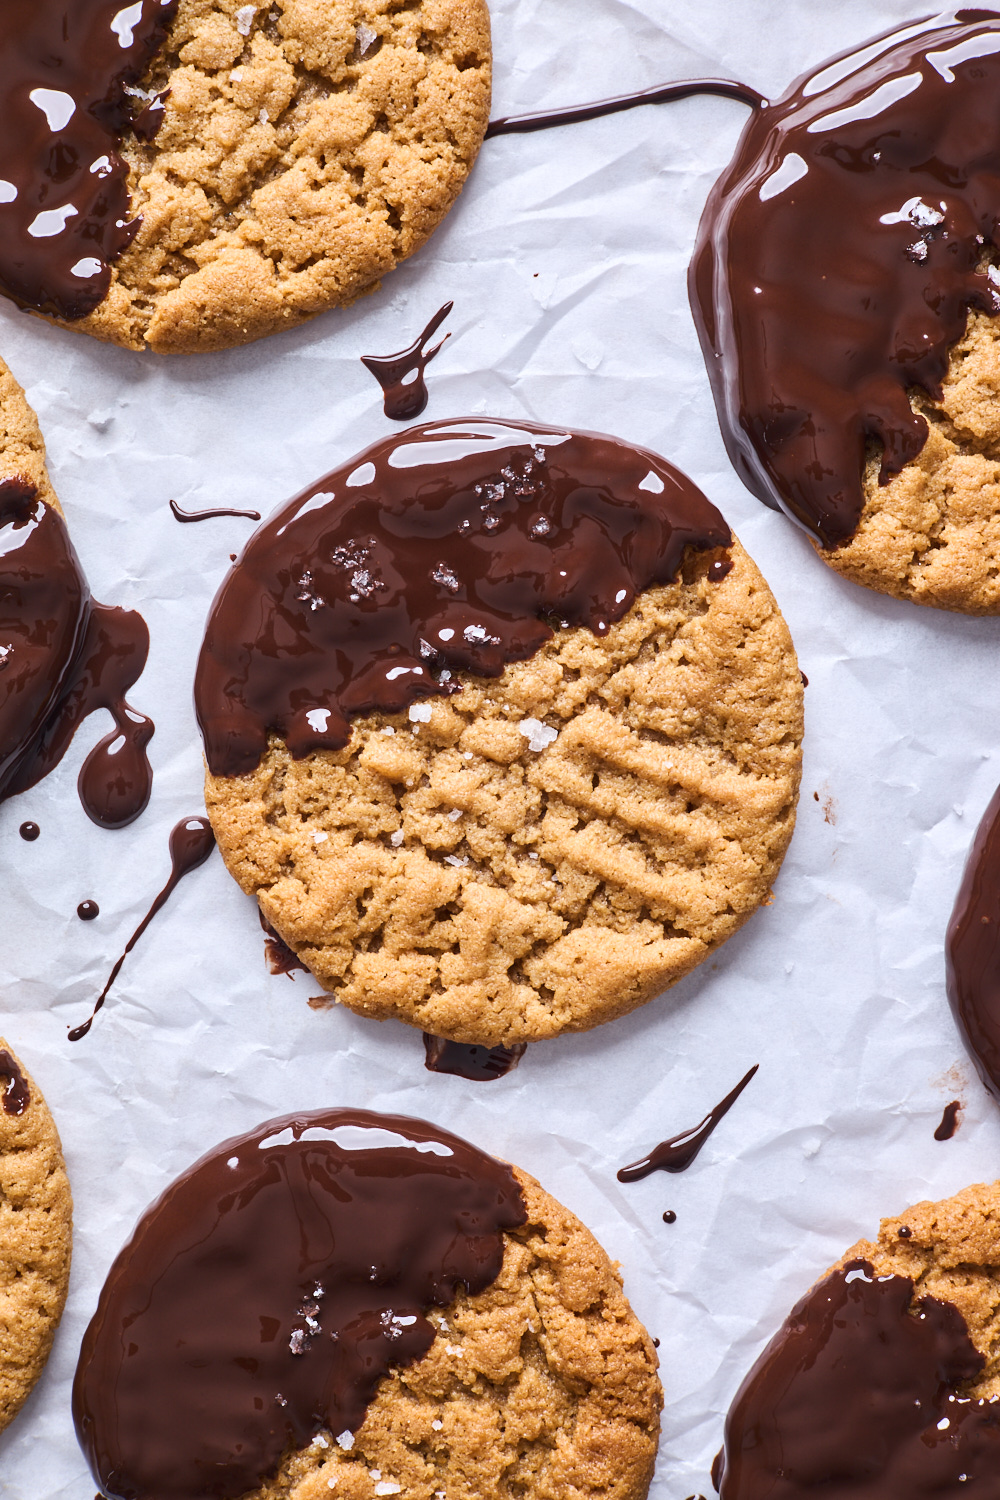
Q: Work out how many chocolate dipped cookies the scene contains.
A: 8